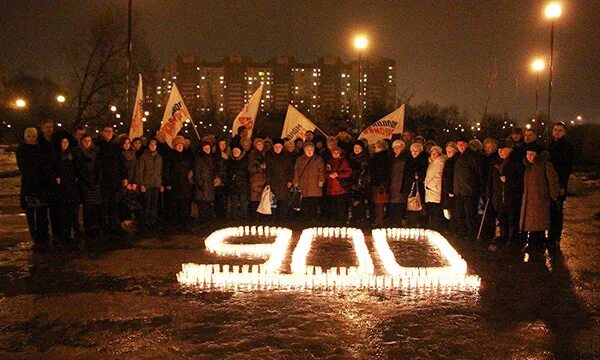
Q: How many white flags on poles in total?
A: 5